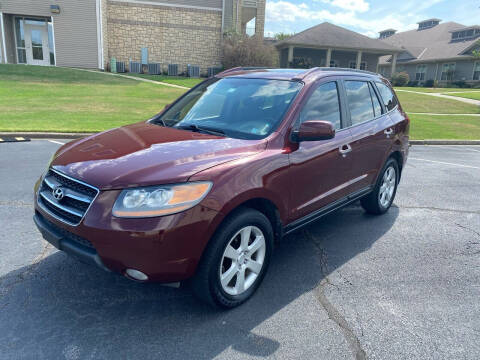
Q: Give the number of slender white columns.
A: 4